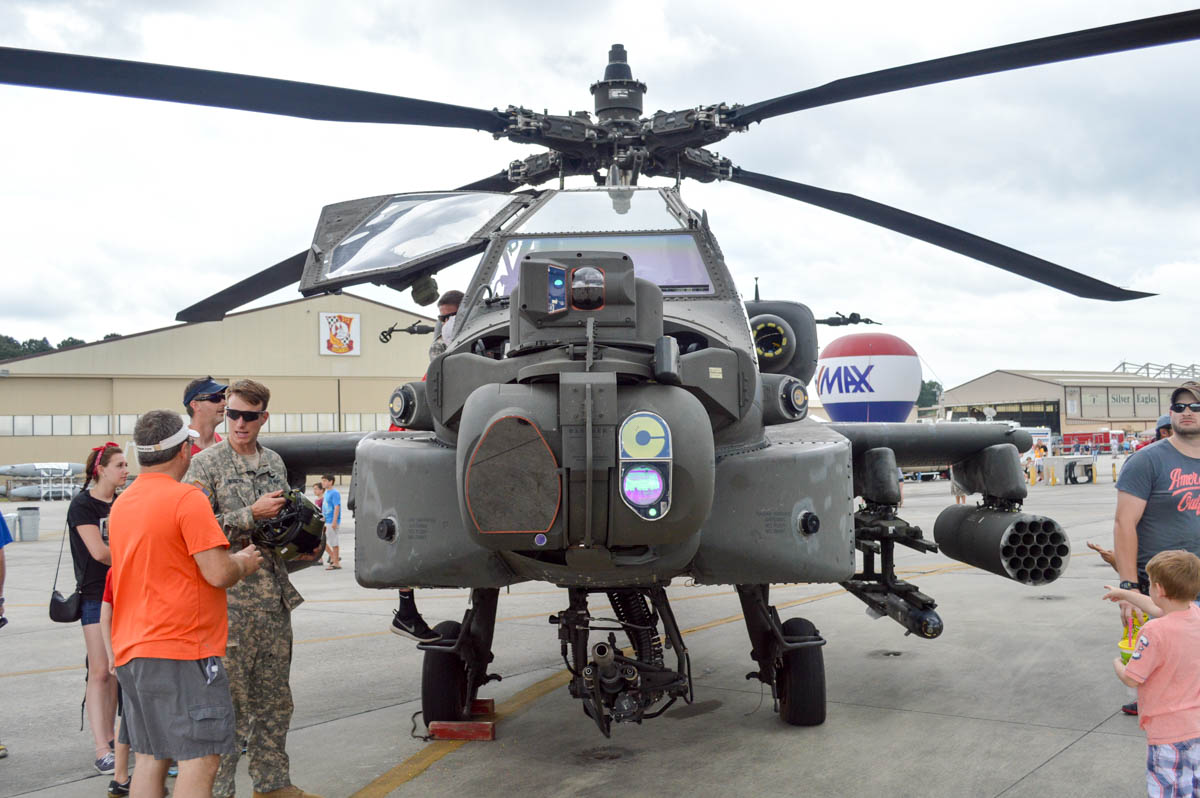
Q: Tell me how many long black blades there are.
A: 4